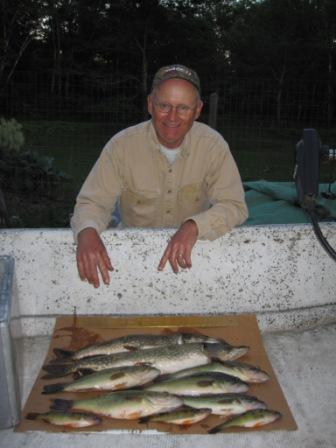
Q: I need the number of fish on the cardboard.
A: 10